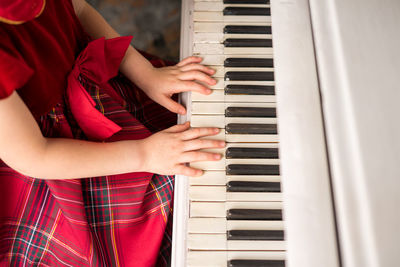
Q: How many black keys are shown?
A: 15